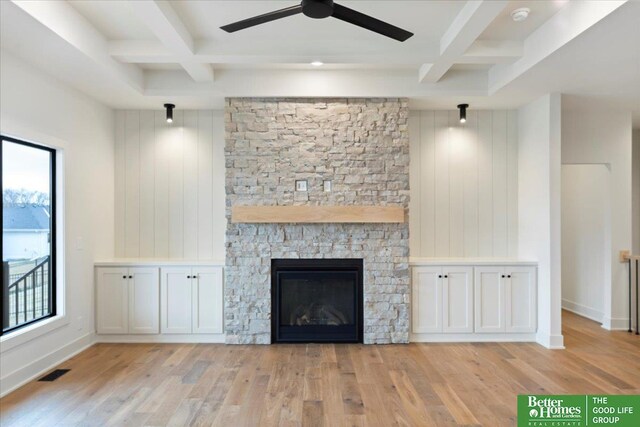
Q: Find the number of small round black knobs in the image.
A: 8